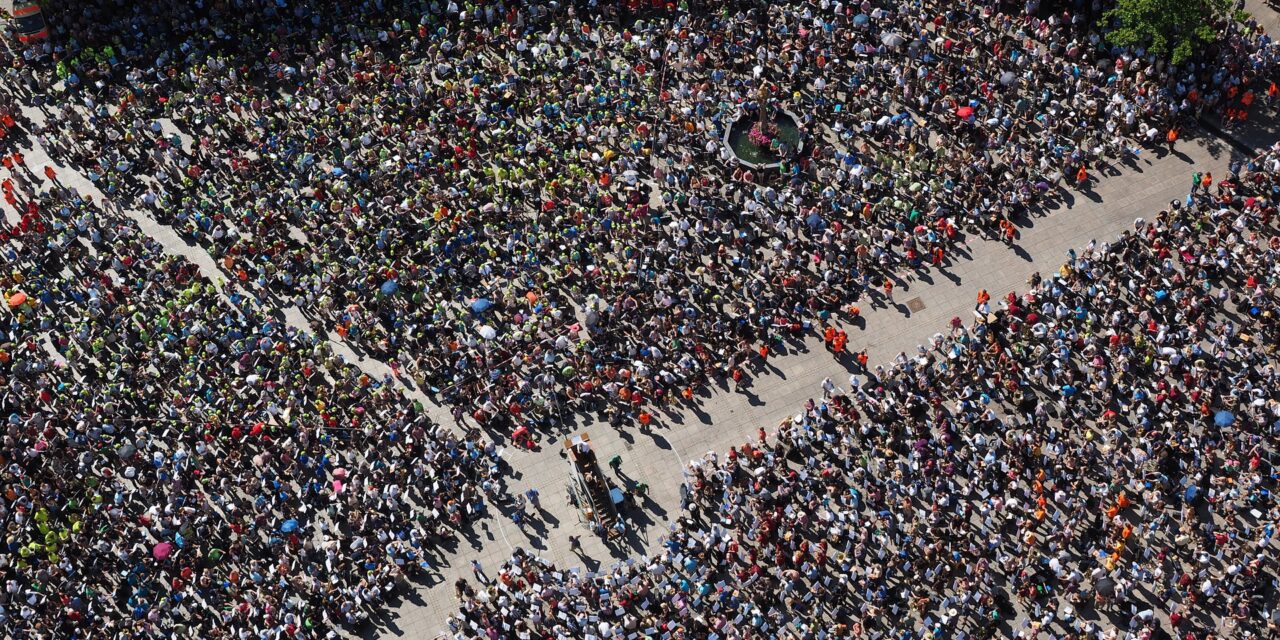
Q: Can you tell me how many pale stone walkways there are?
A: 2